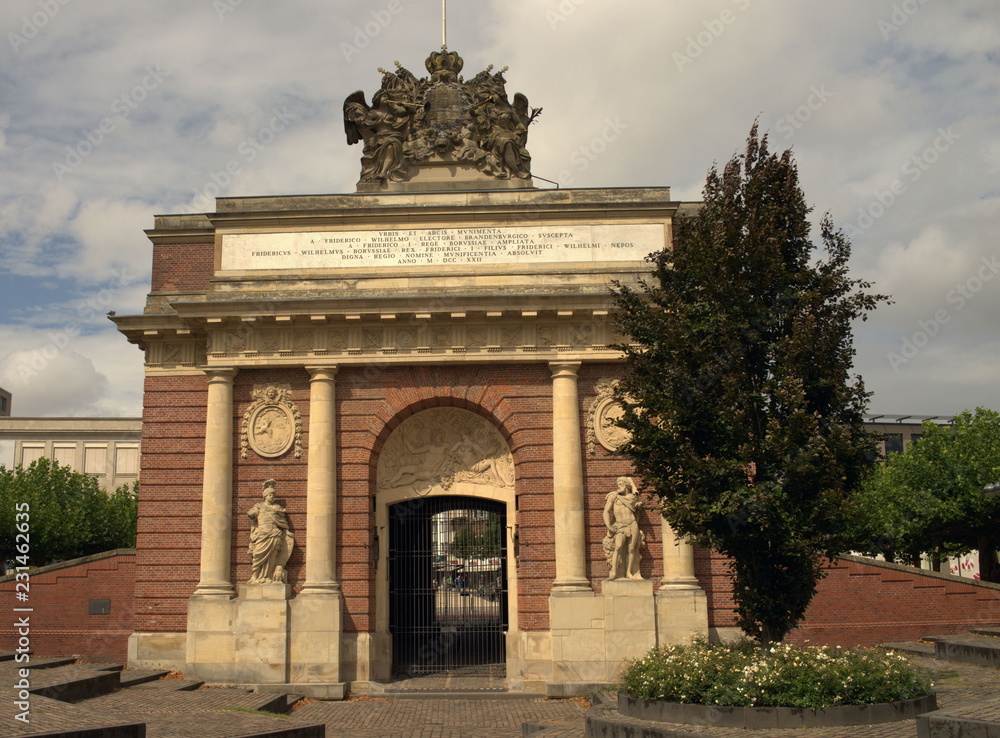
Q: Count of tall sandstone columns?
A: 4